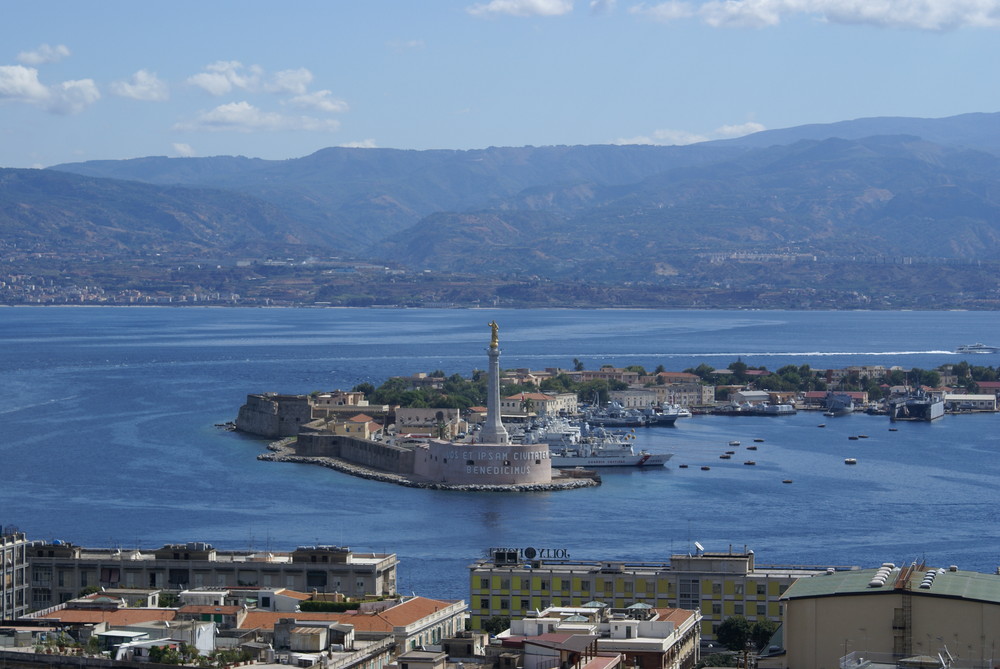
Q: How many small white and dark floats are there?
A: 14